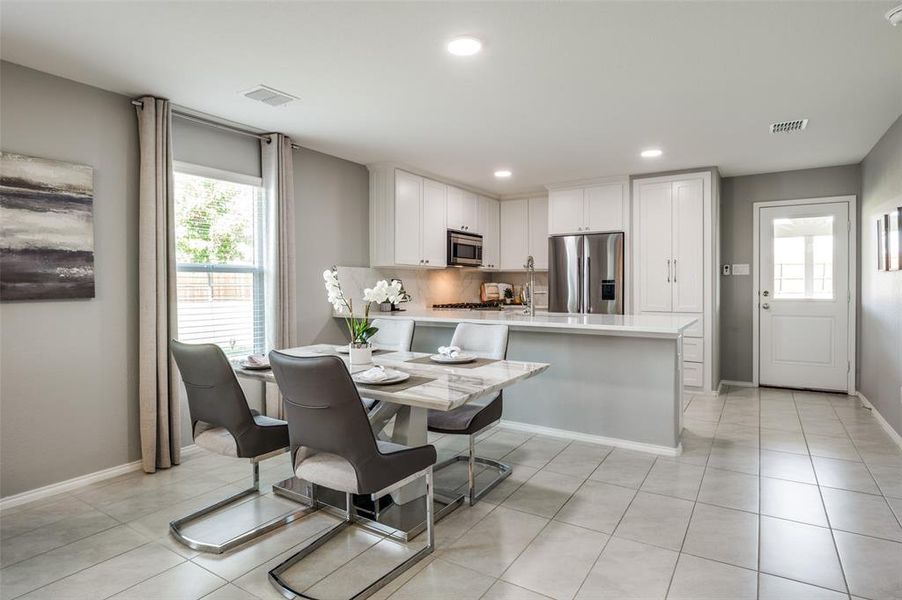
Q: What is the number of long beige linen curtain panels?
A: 2